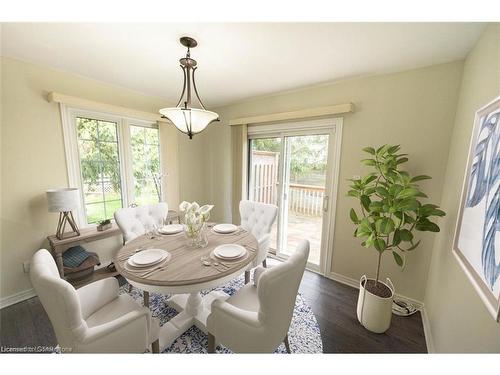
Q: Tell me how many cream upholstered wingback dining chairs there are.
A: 4